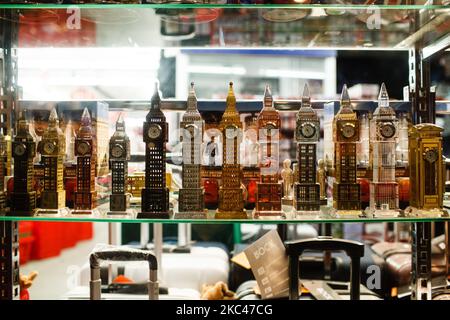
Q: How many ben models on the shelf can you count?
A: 11